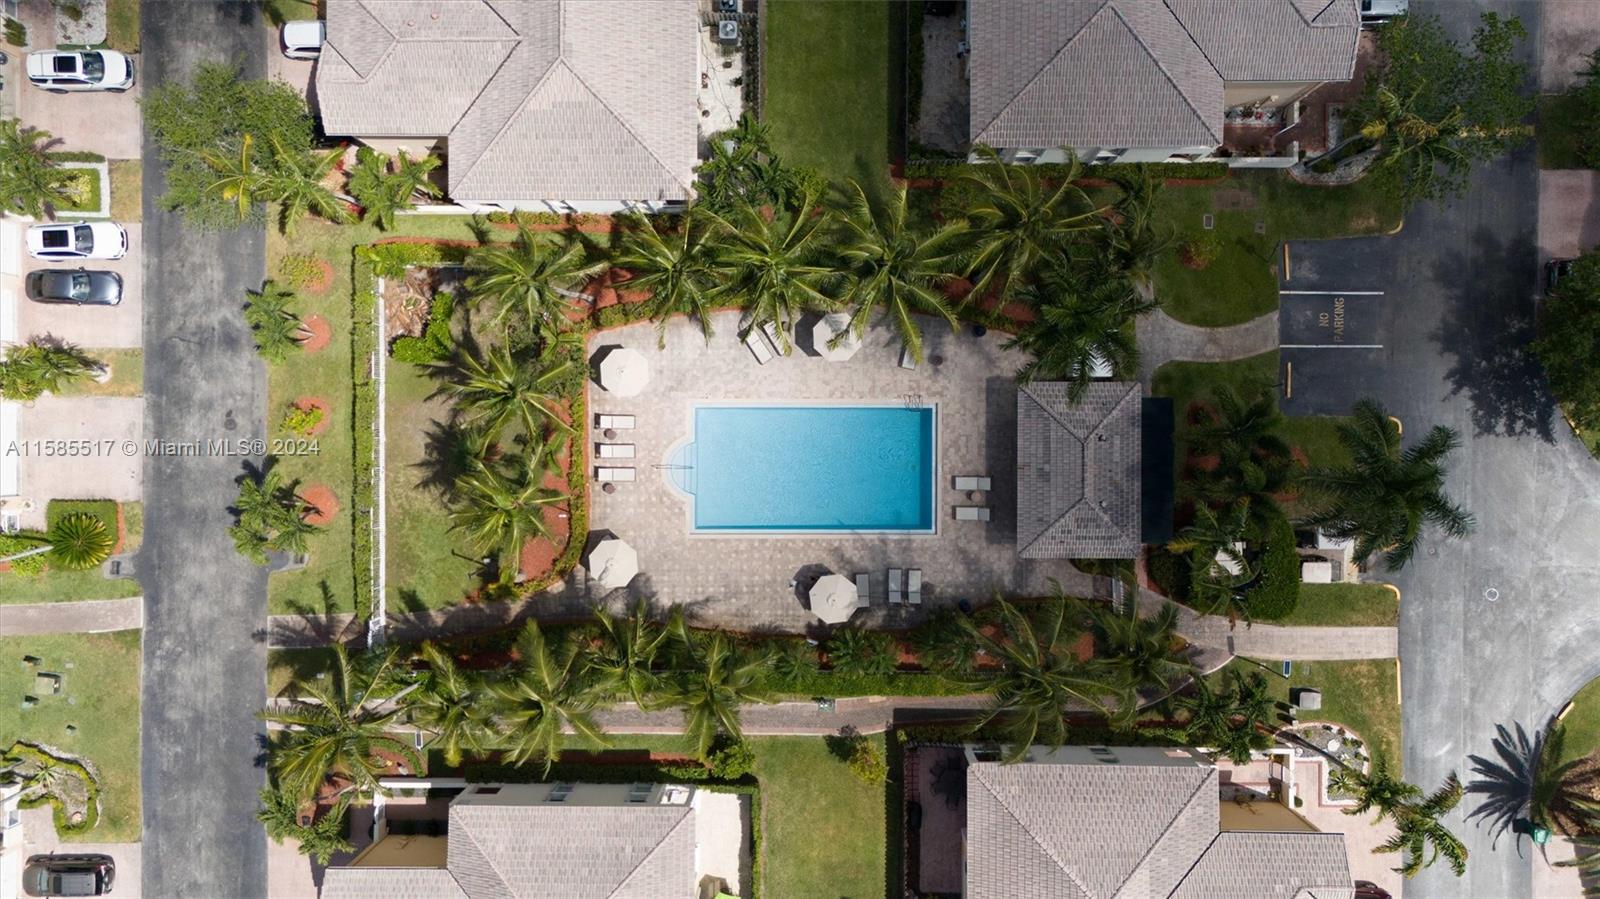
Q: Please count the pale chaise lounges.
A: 11